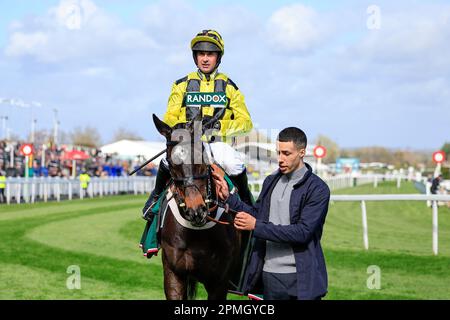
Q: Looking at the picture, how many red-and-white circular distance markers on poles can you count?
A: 3